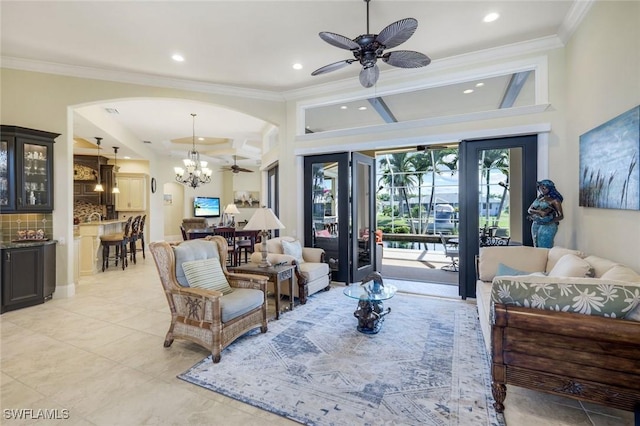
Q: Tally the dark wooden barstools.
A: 3